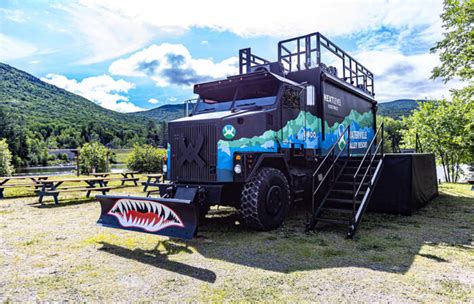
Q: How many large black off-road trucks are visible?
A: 1